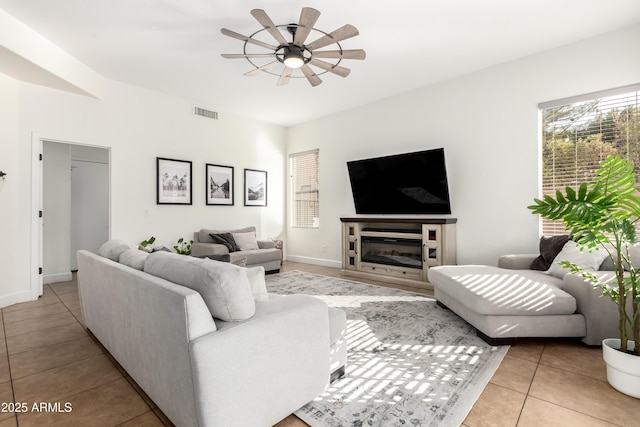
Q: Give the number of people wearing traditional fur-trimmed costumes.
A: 0